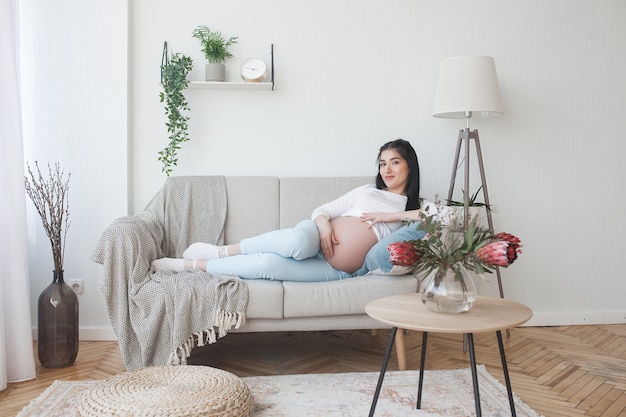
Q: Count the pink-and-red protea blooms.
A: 3